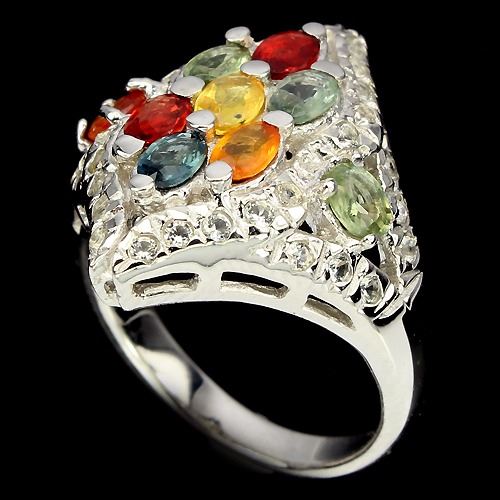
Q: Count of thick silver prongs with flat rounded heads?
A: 10